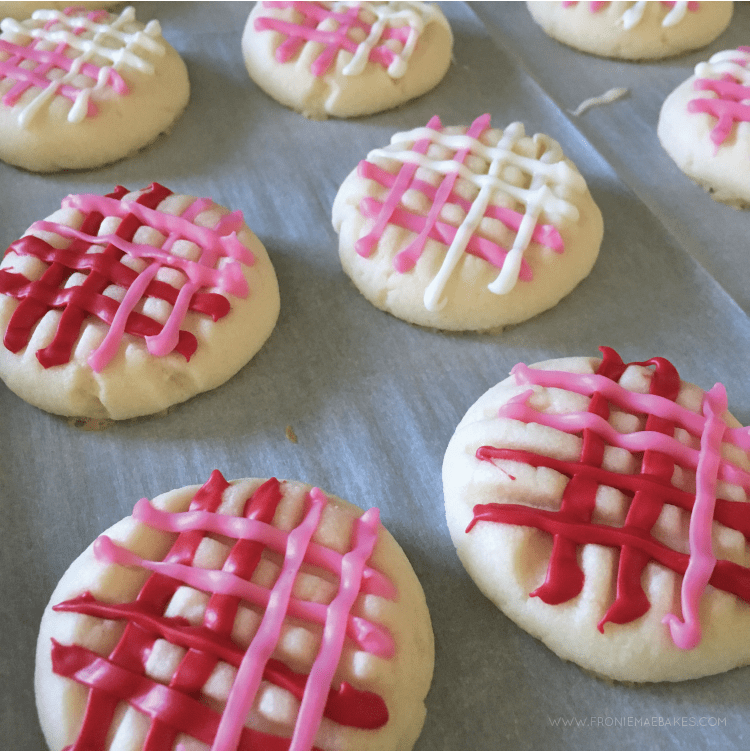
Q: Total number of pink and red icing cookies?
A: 3